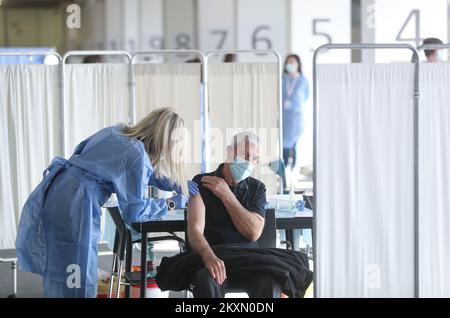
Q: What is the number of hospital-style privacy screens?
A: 6